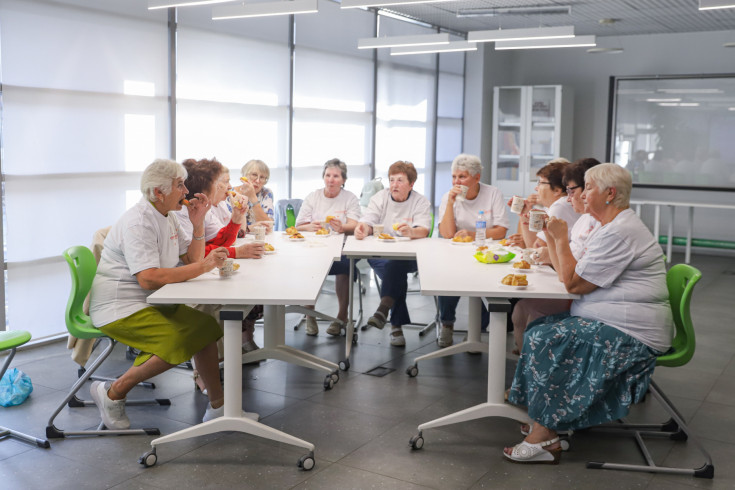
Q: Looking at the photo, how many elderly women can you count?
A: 11